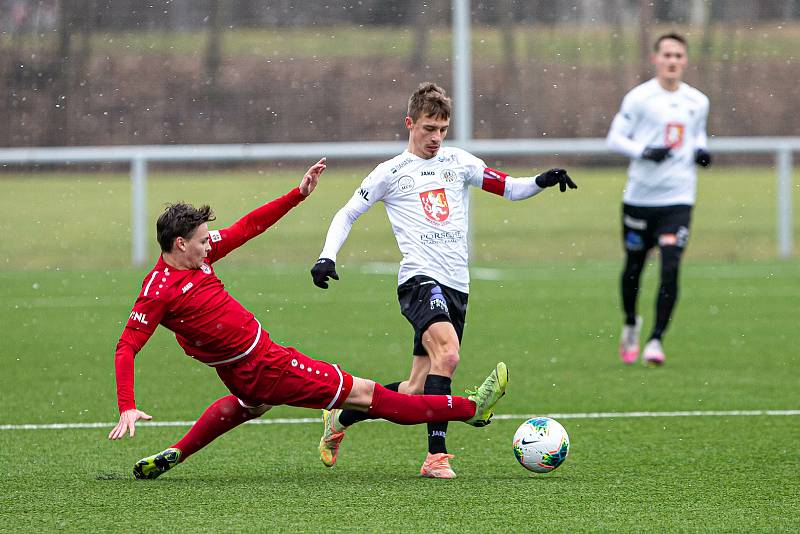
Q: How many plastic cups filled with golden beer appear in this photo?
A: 0